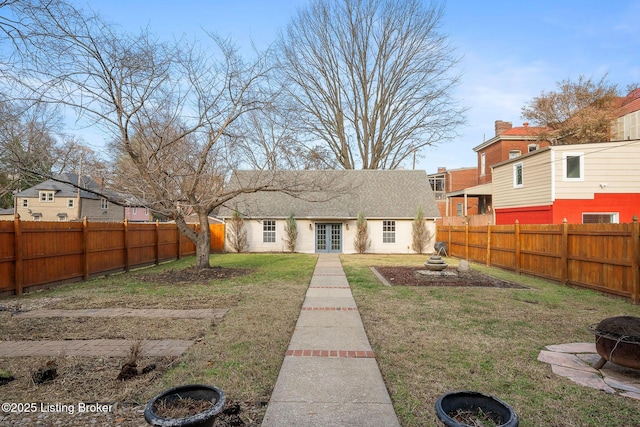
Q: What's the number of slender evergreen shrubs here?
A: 4